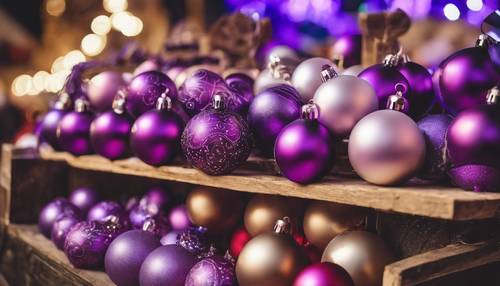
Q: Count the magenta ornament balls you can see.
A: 1